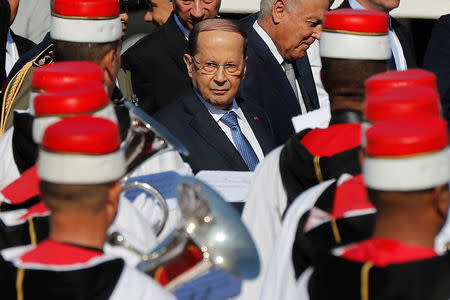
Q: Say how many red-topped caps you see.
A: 8